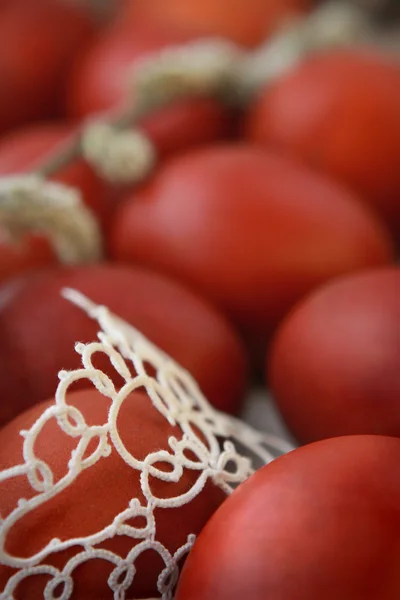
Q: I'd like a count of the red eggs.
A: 10